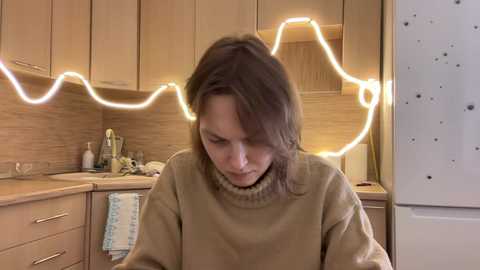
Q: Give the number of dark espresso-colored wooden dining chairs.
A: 0